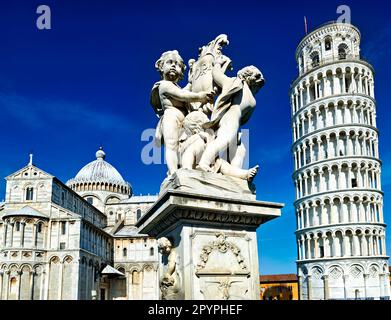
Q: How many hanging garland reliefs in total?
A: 1